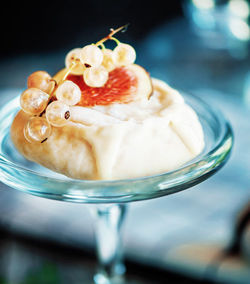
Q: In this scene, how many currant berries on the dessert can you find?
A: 10